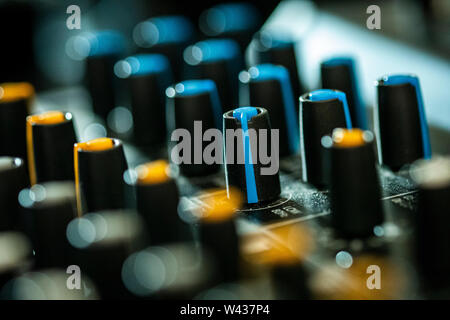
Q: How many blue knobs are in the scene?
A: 12